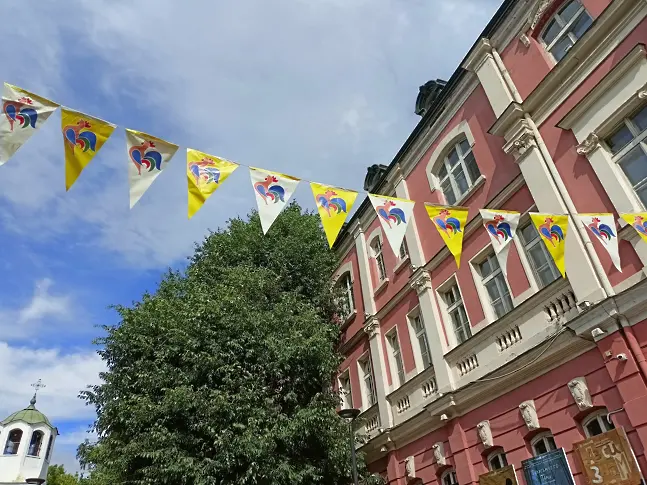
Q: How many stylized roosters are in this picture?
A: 12